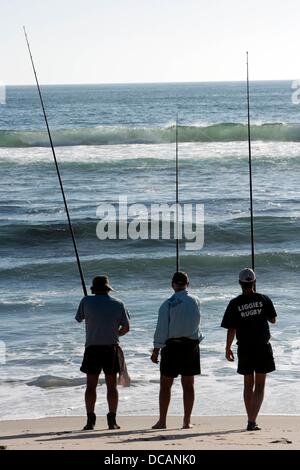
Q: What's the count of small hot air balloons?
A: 0